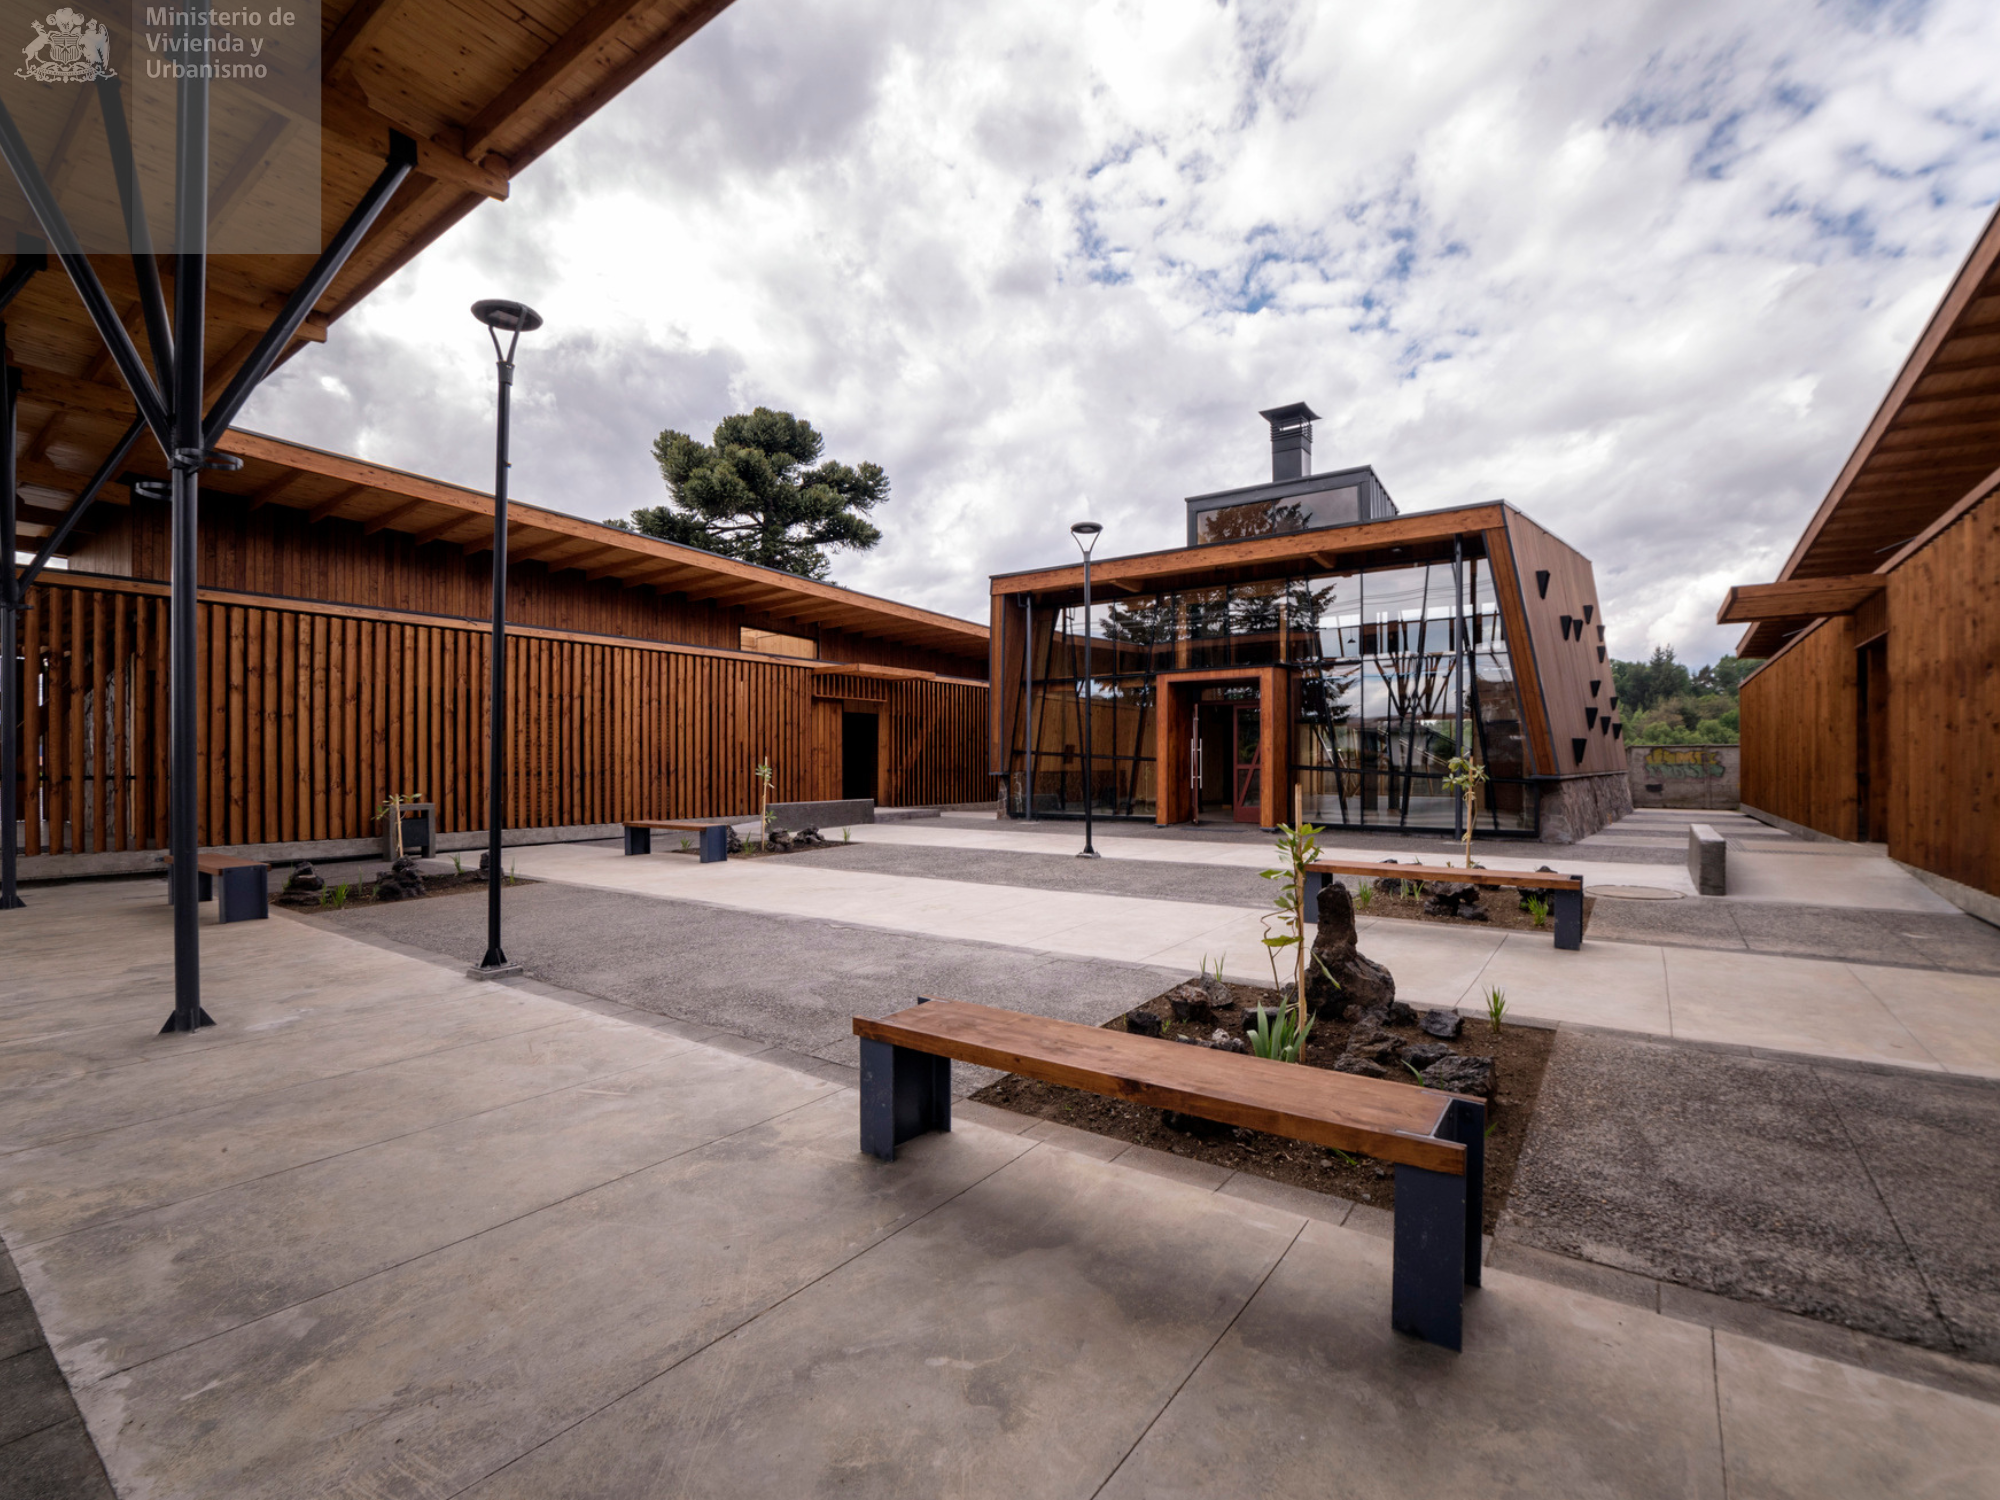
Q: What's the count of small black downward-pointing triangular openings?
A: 12